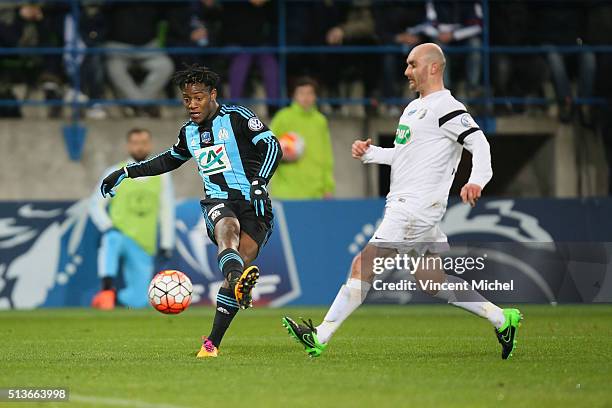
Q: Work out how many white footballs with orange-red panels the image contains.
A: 2